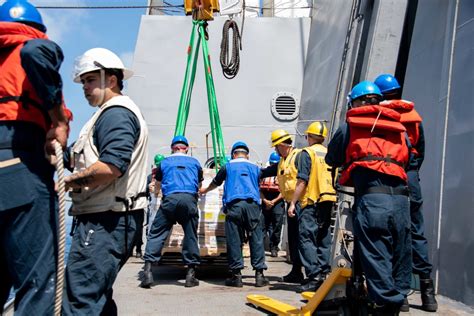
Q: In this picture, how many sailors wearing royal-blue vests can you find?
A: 2